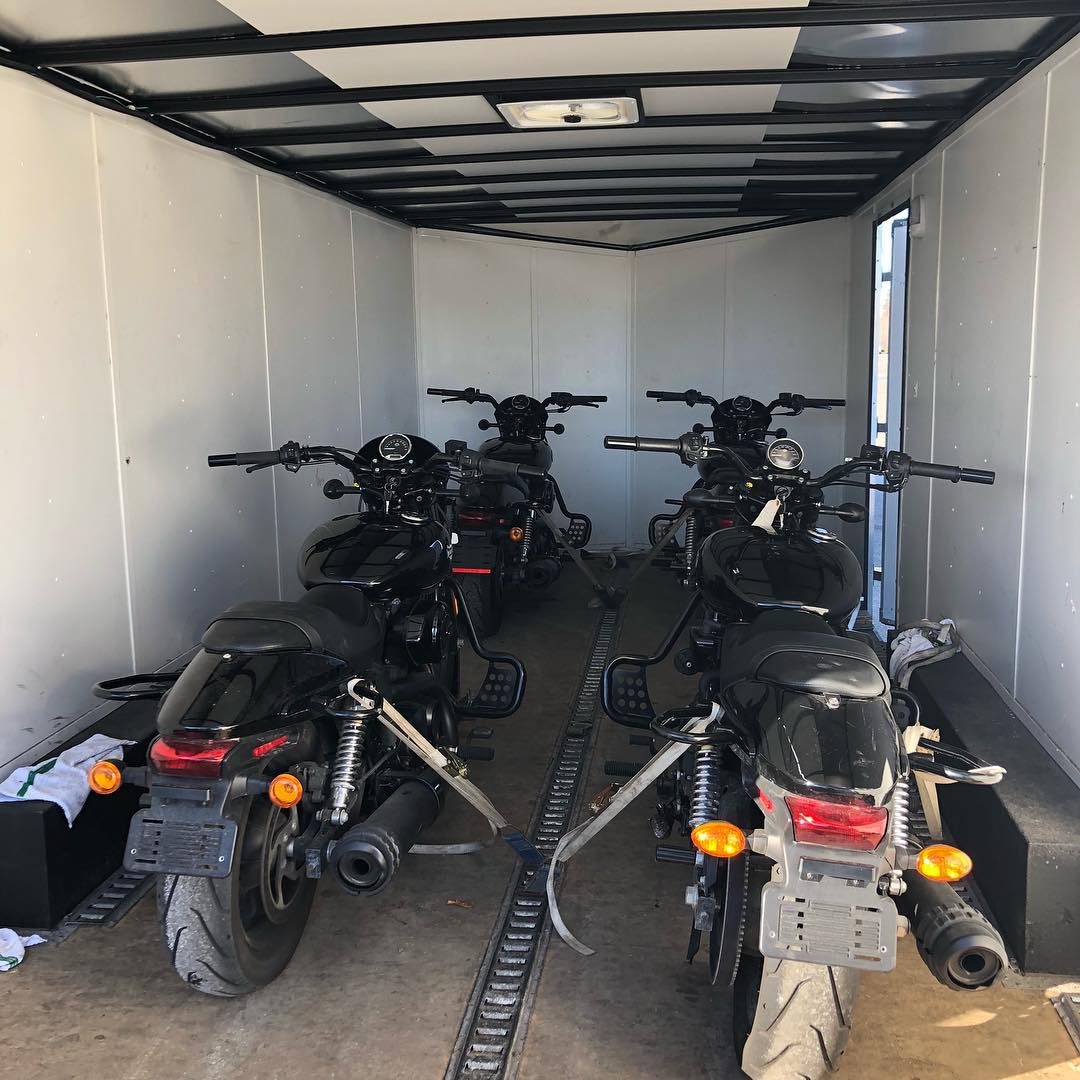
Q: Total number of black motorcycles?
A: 4